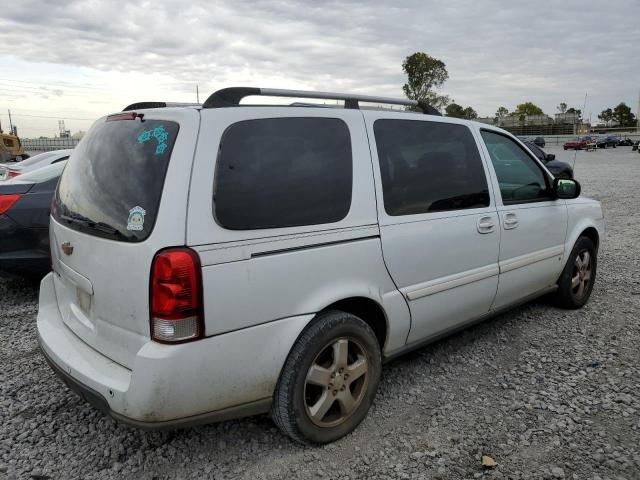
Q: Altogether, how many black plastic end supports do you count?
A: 3